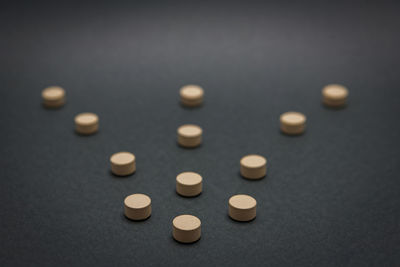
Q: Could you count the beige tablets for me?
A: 12